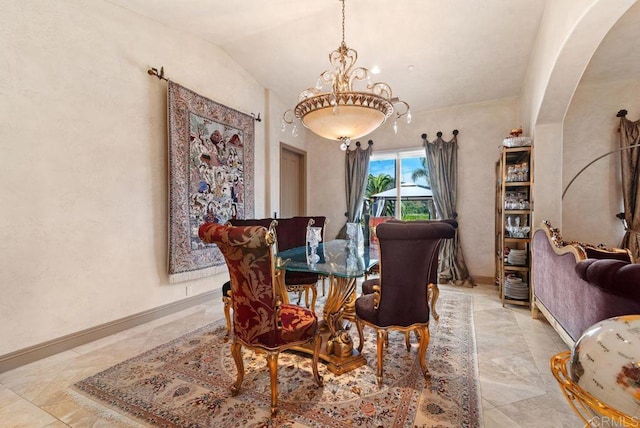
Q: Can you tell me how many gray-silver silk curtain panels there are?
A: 2